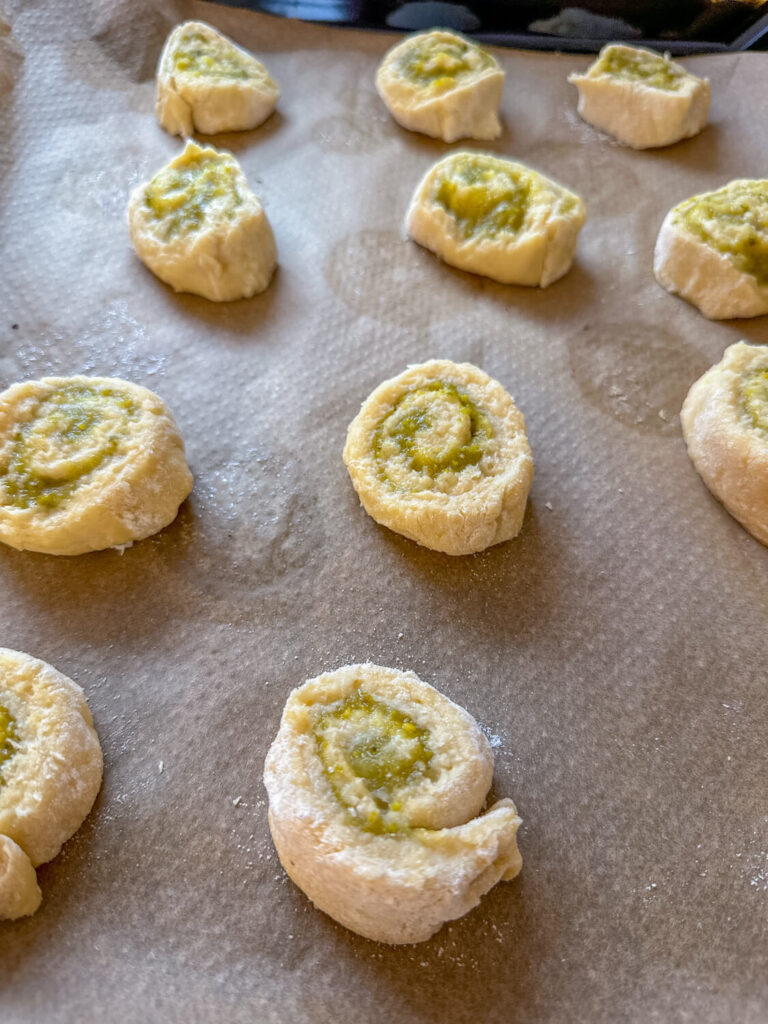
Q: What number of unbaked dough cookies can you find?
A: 11